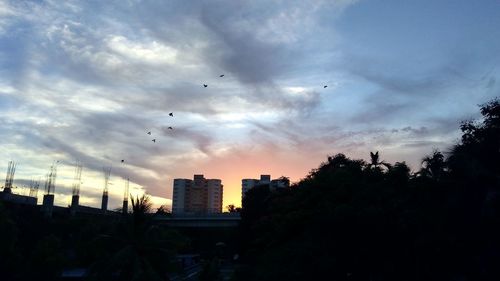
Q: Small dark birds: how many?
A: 8